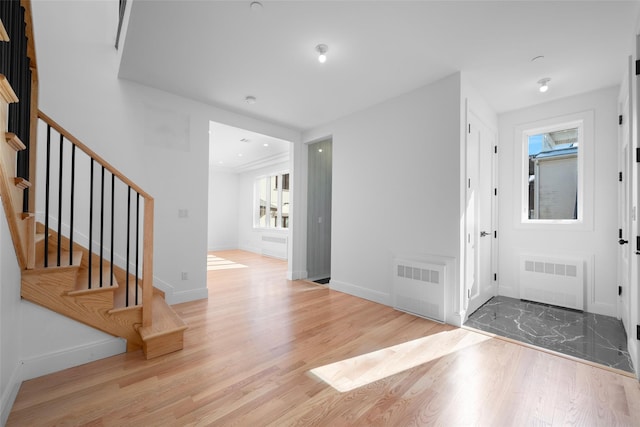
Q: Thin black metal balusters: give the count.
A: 8